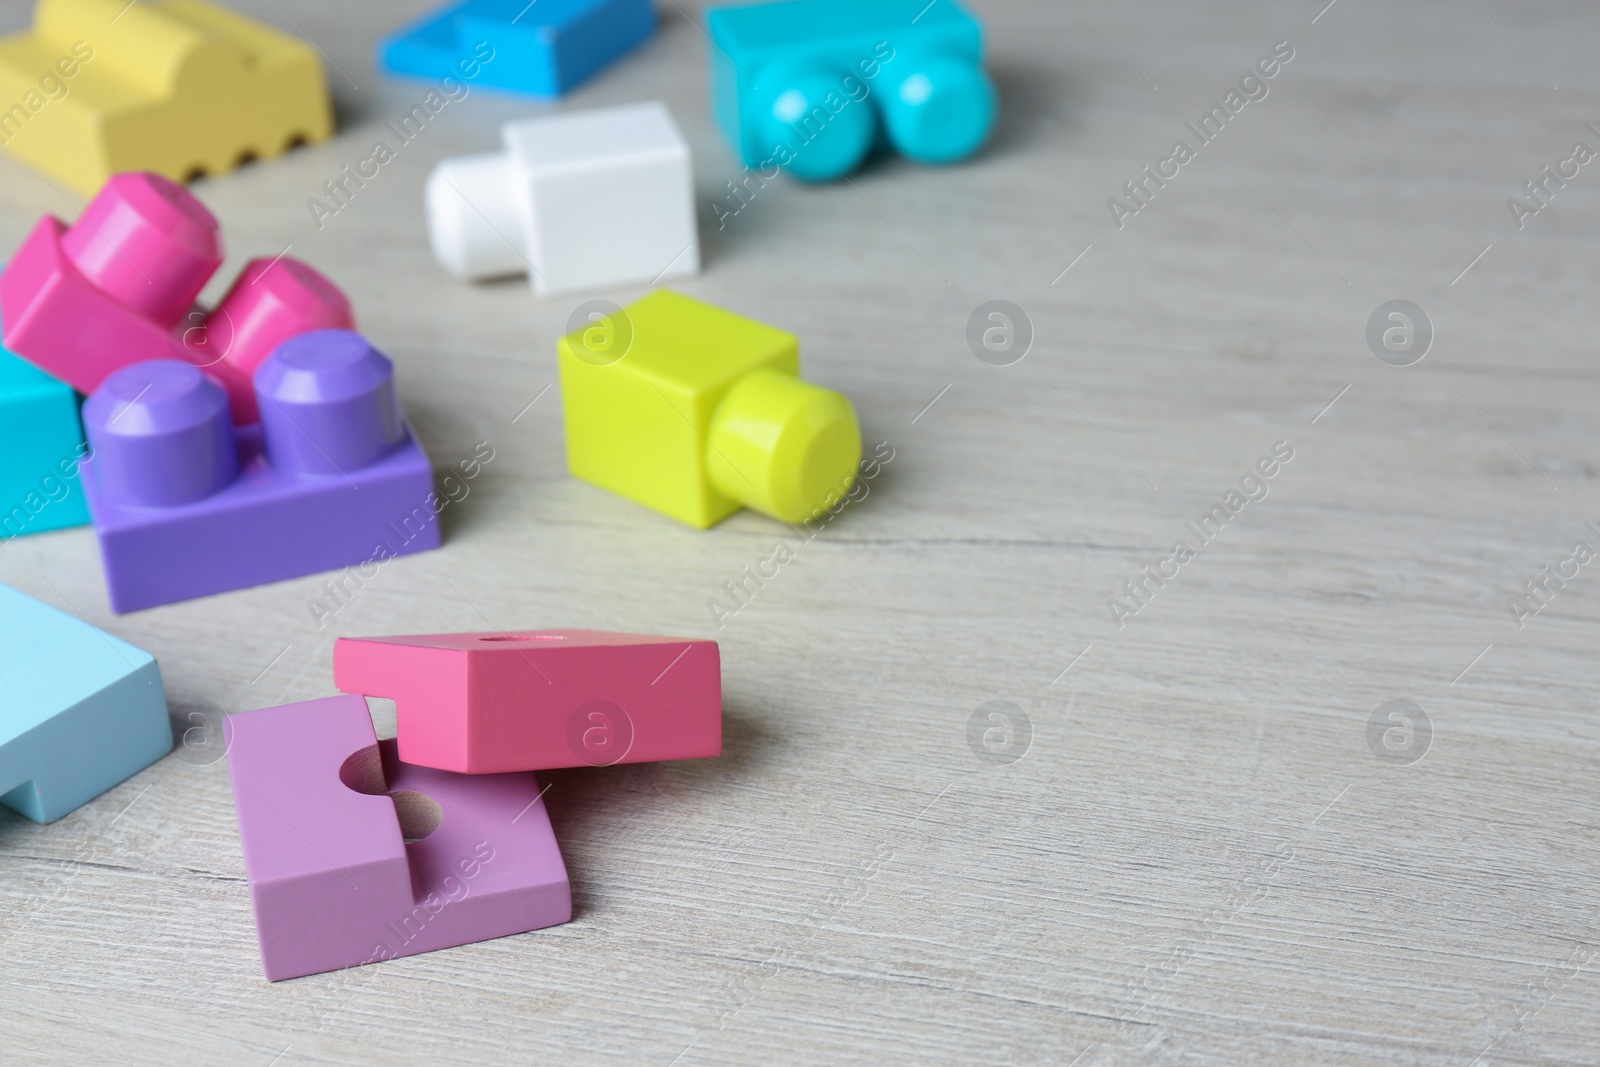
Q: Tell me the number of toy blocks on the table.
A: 11